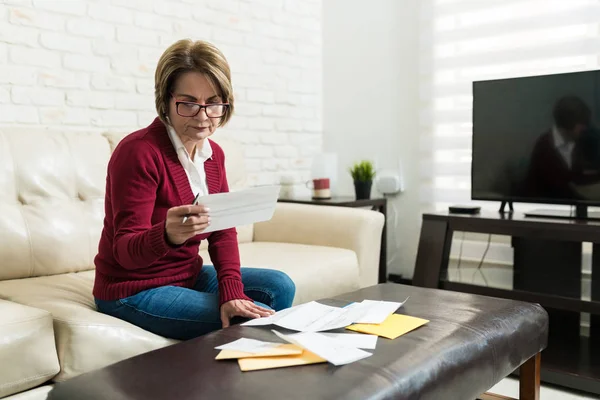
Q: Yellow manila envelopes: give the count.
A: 3